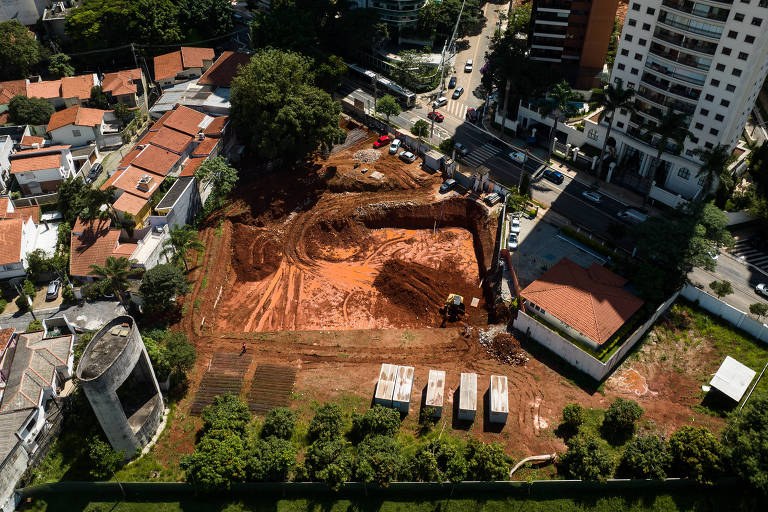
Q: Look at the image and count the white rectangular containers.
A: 5